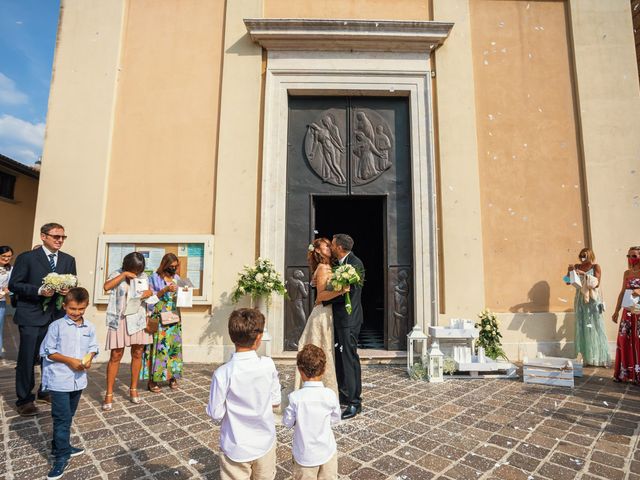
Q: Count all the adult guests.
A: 6